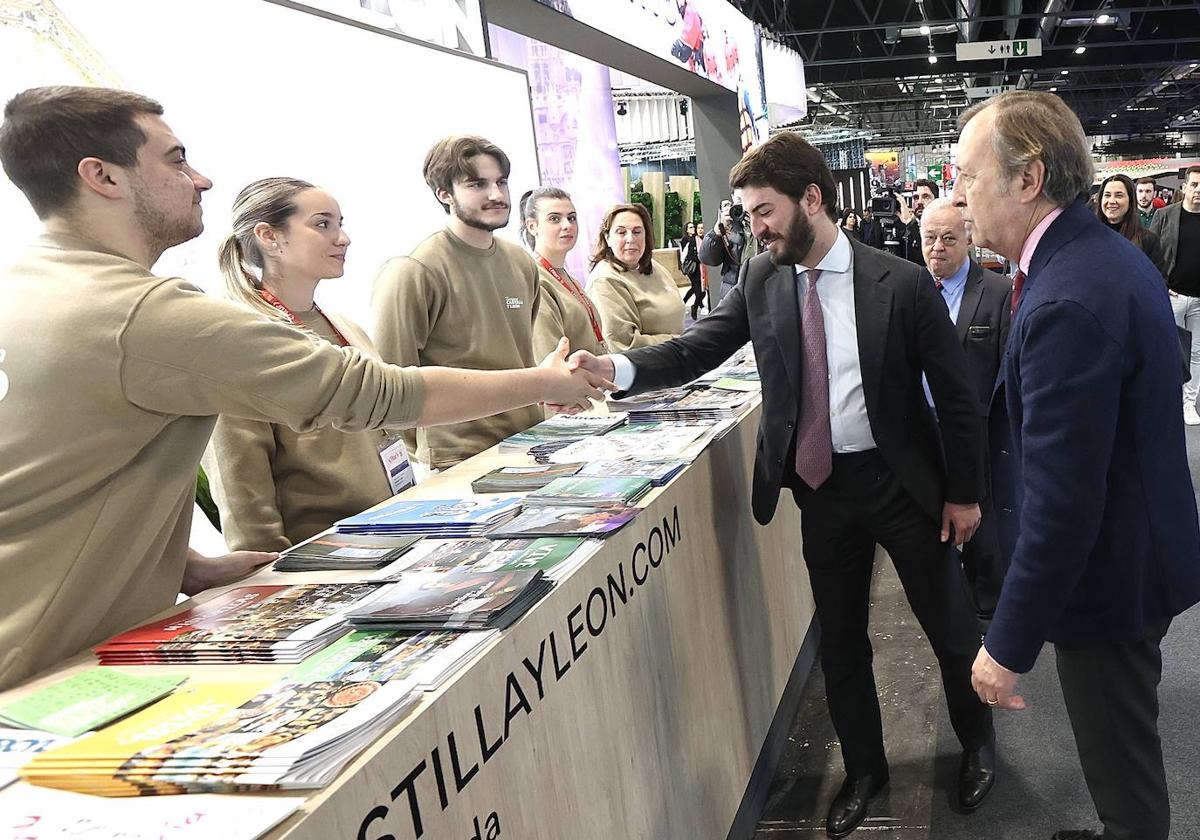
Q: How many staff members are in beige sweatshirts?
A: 5